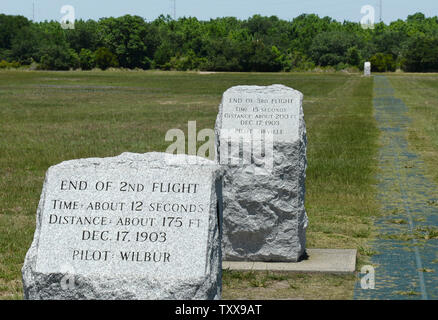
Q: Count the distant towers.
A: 3